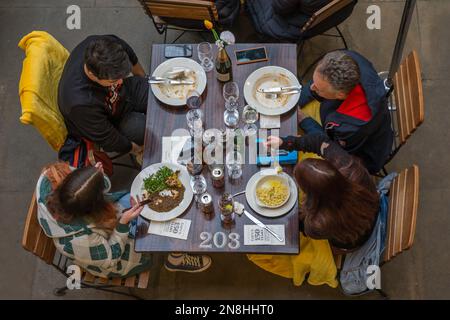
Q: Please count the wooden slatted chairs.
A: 5